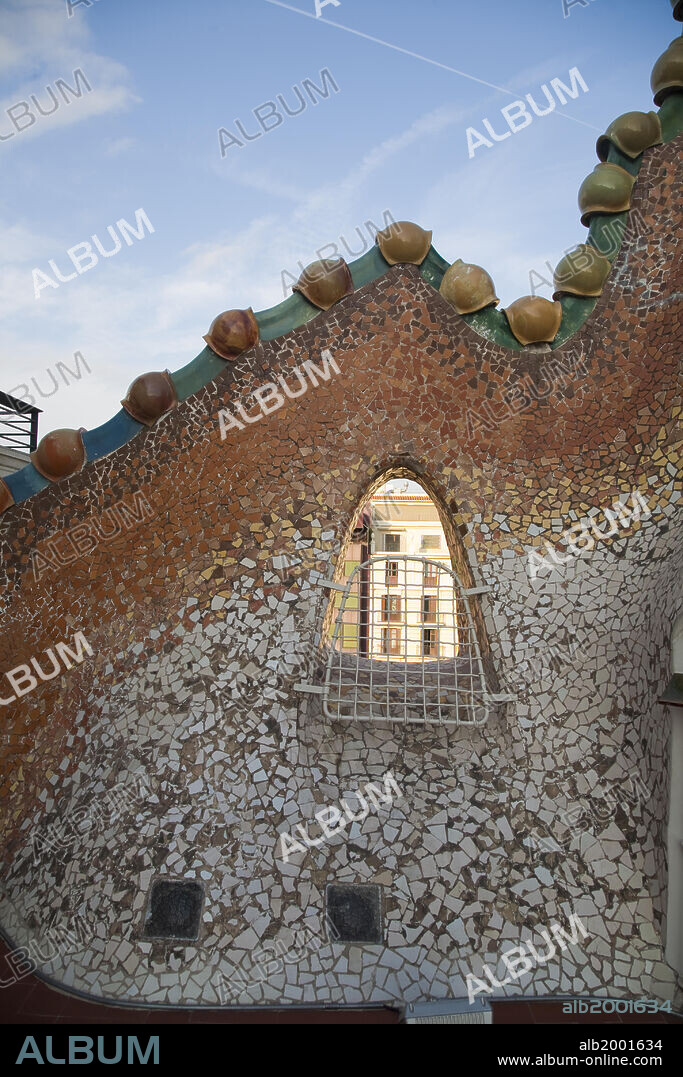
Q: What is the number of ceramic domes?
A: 13